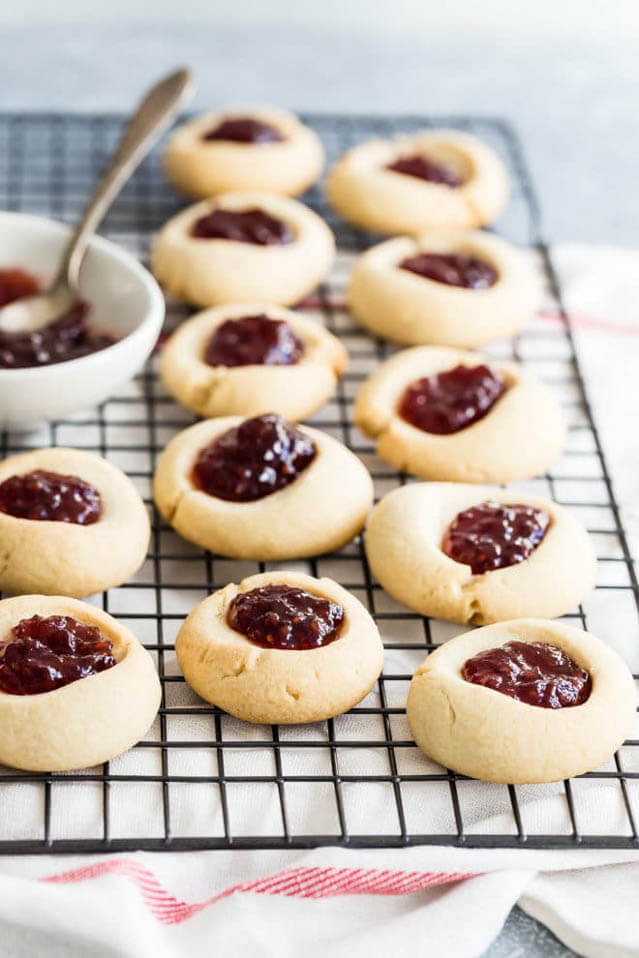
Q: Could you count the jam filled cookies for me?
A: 12